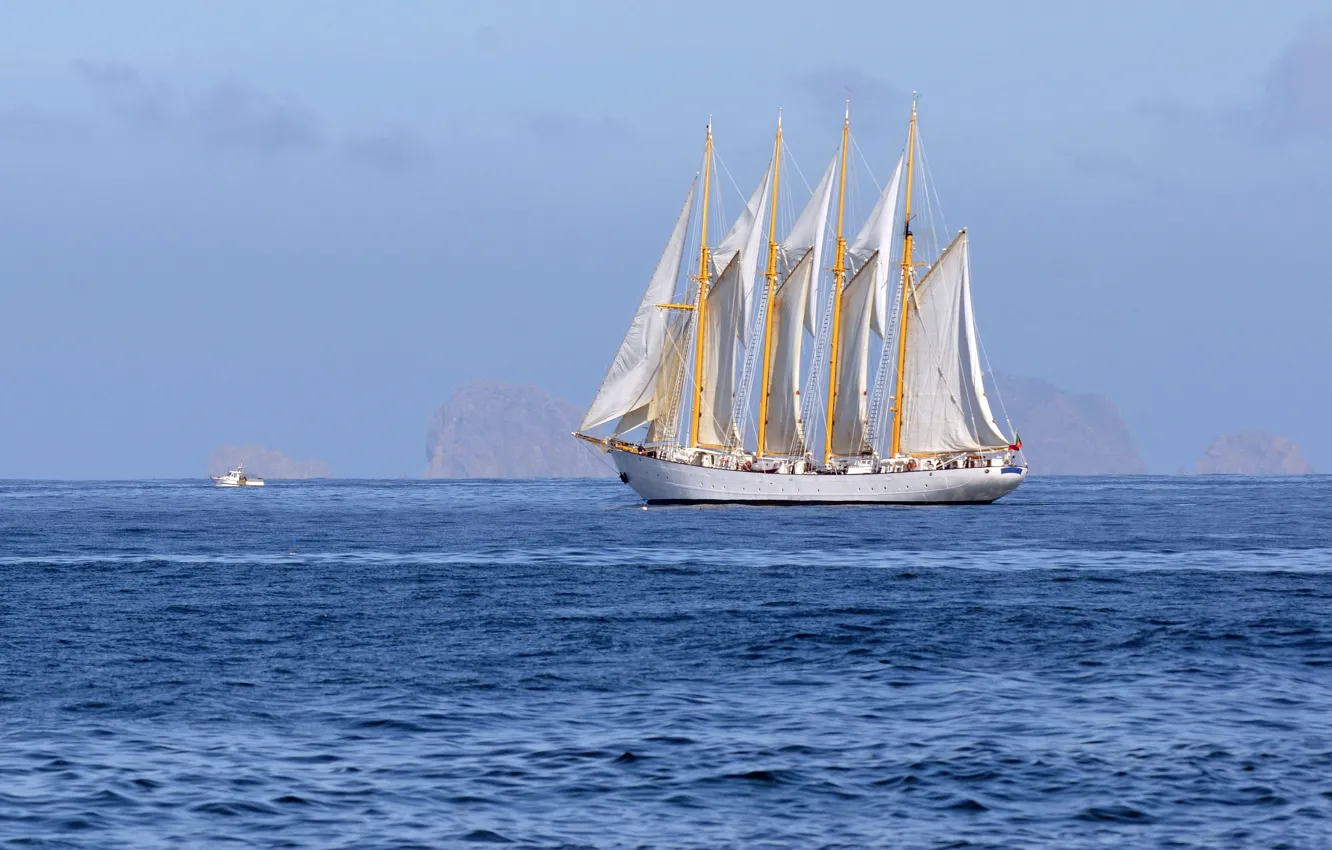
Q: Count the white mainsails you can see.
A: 4